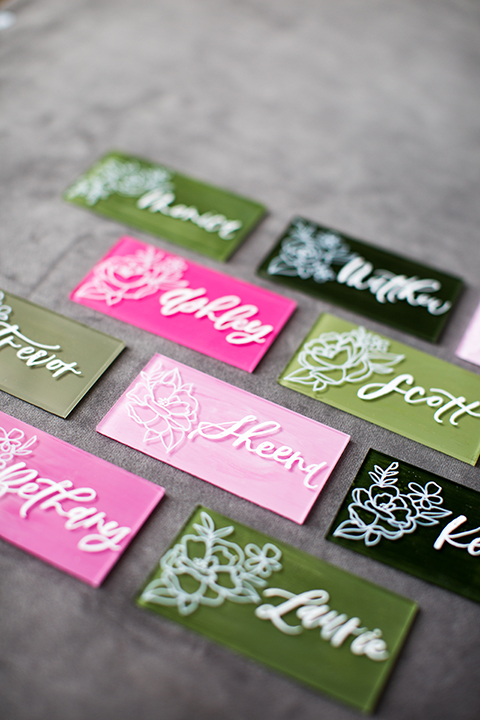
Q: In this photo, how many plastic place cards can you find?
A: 10